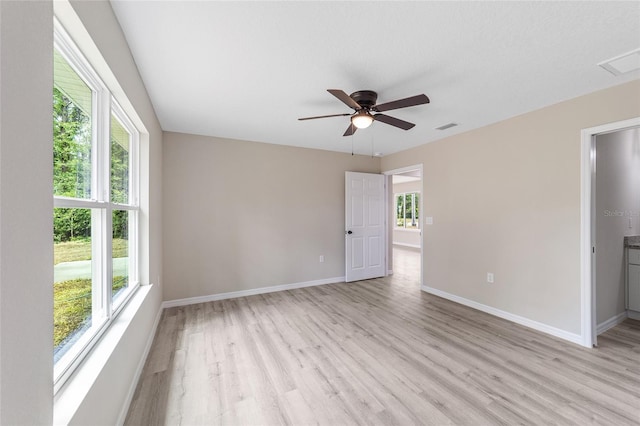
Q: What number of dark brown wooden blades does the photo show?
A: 5